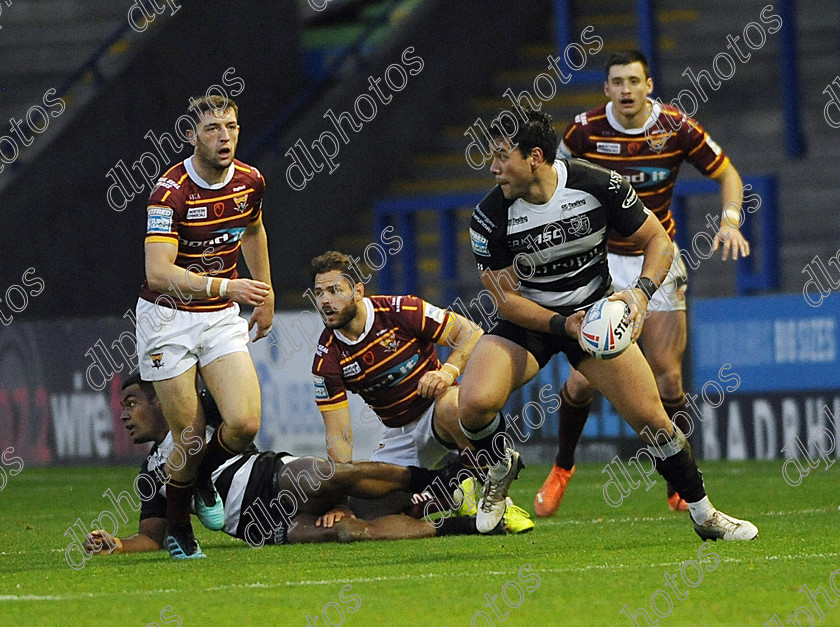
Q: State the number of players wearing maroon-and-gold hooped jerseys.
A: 3